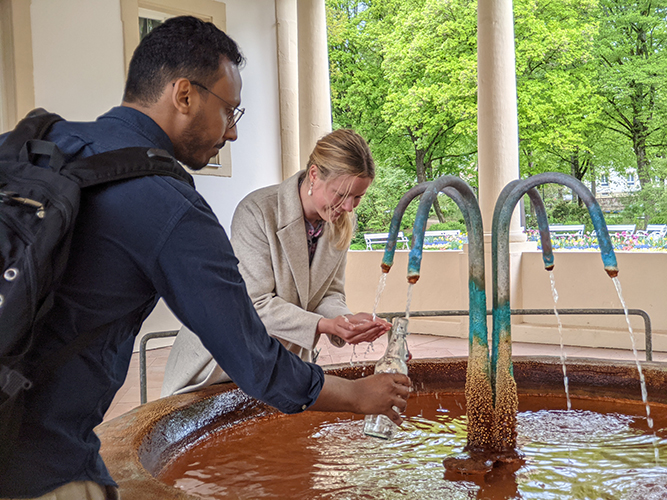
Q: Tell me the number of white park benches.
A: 5